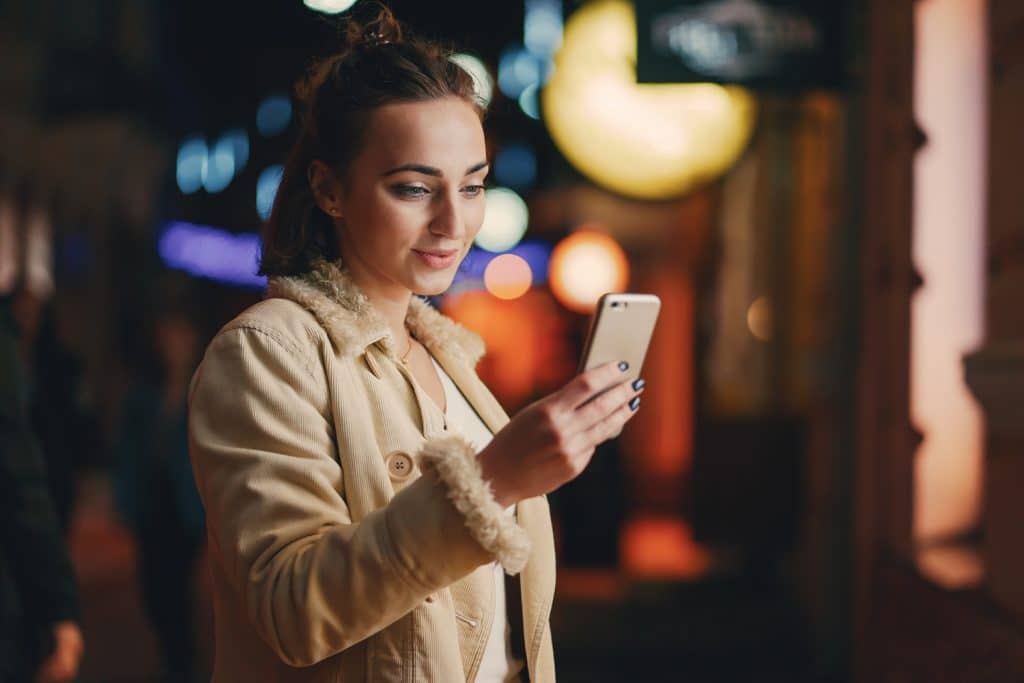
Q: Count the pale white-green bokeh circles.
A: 3